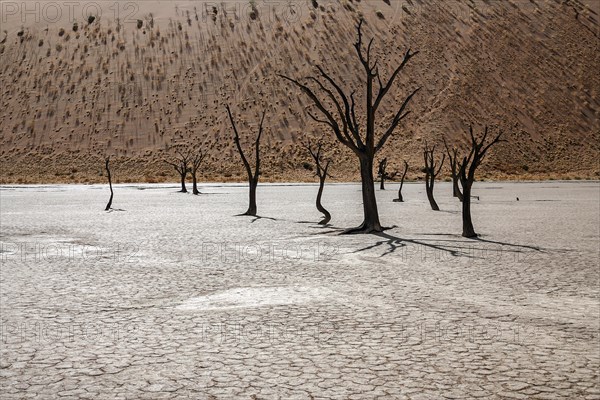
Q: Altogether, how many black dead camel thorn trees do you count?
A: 11